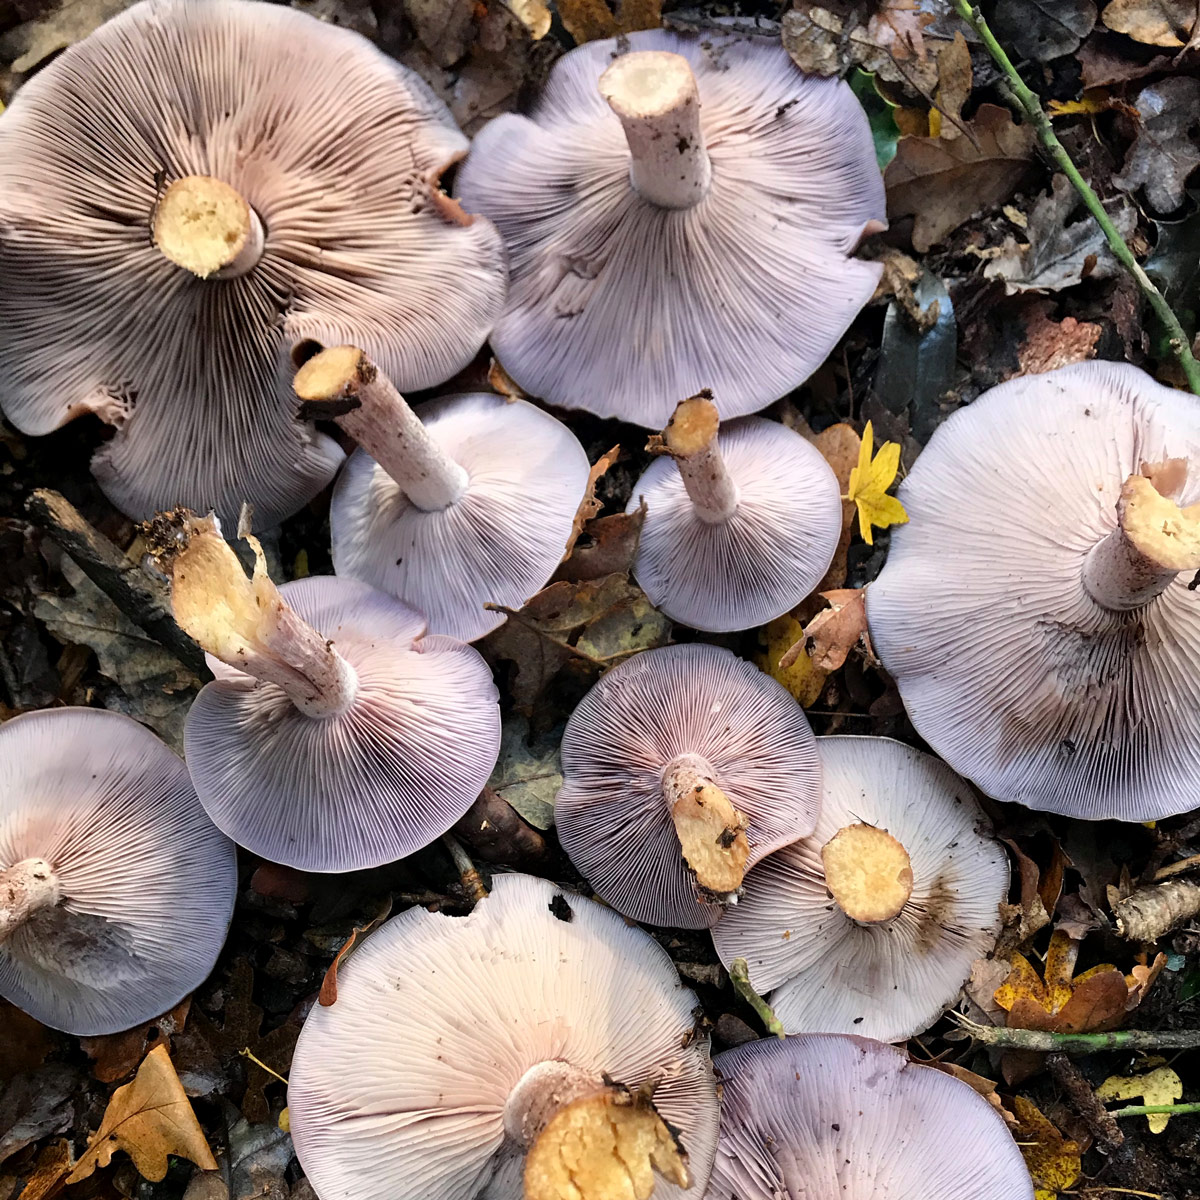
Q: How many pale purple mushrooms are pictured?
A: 11